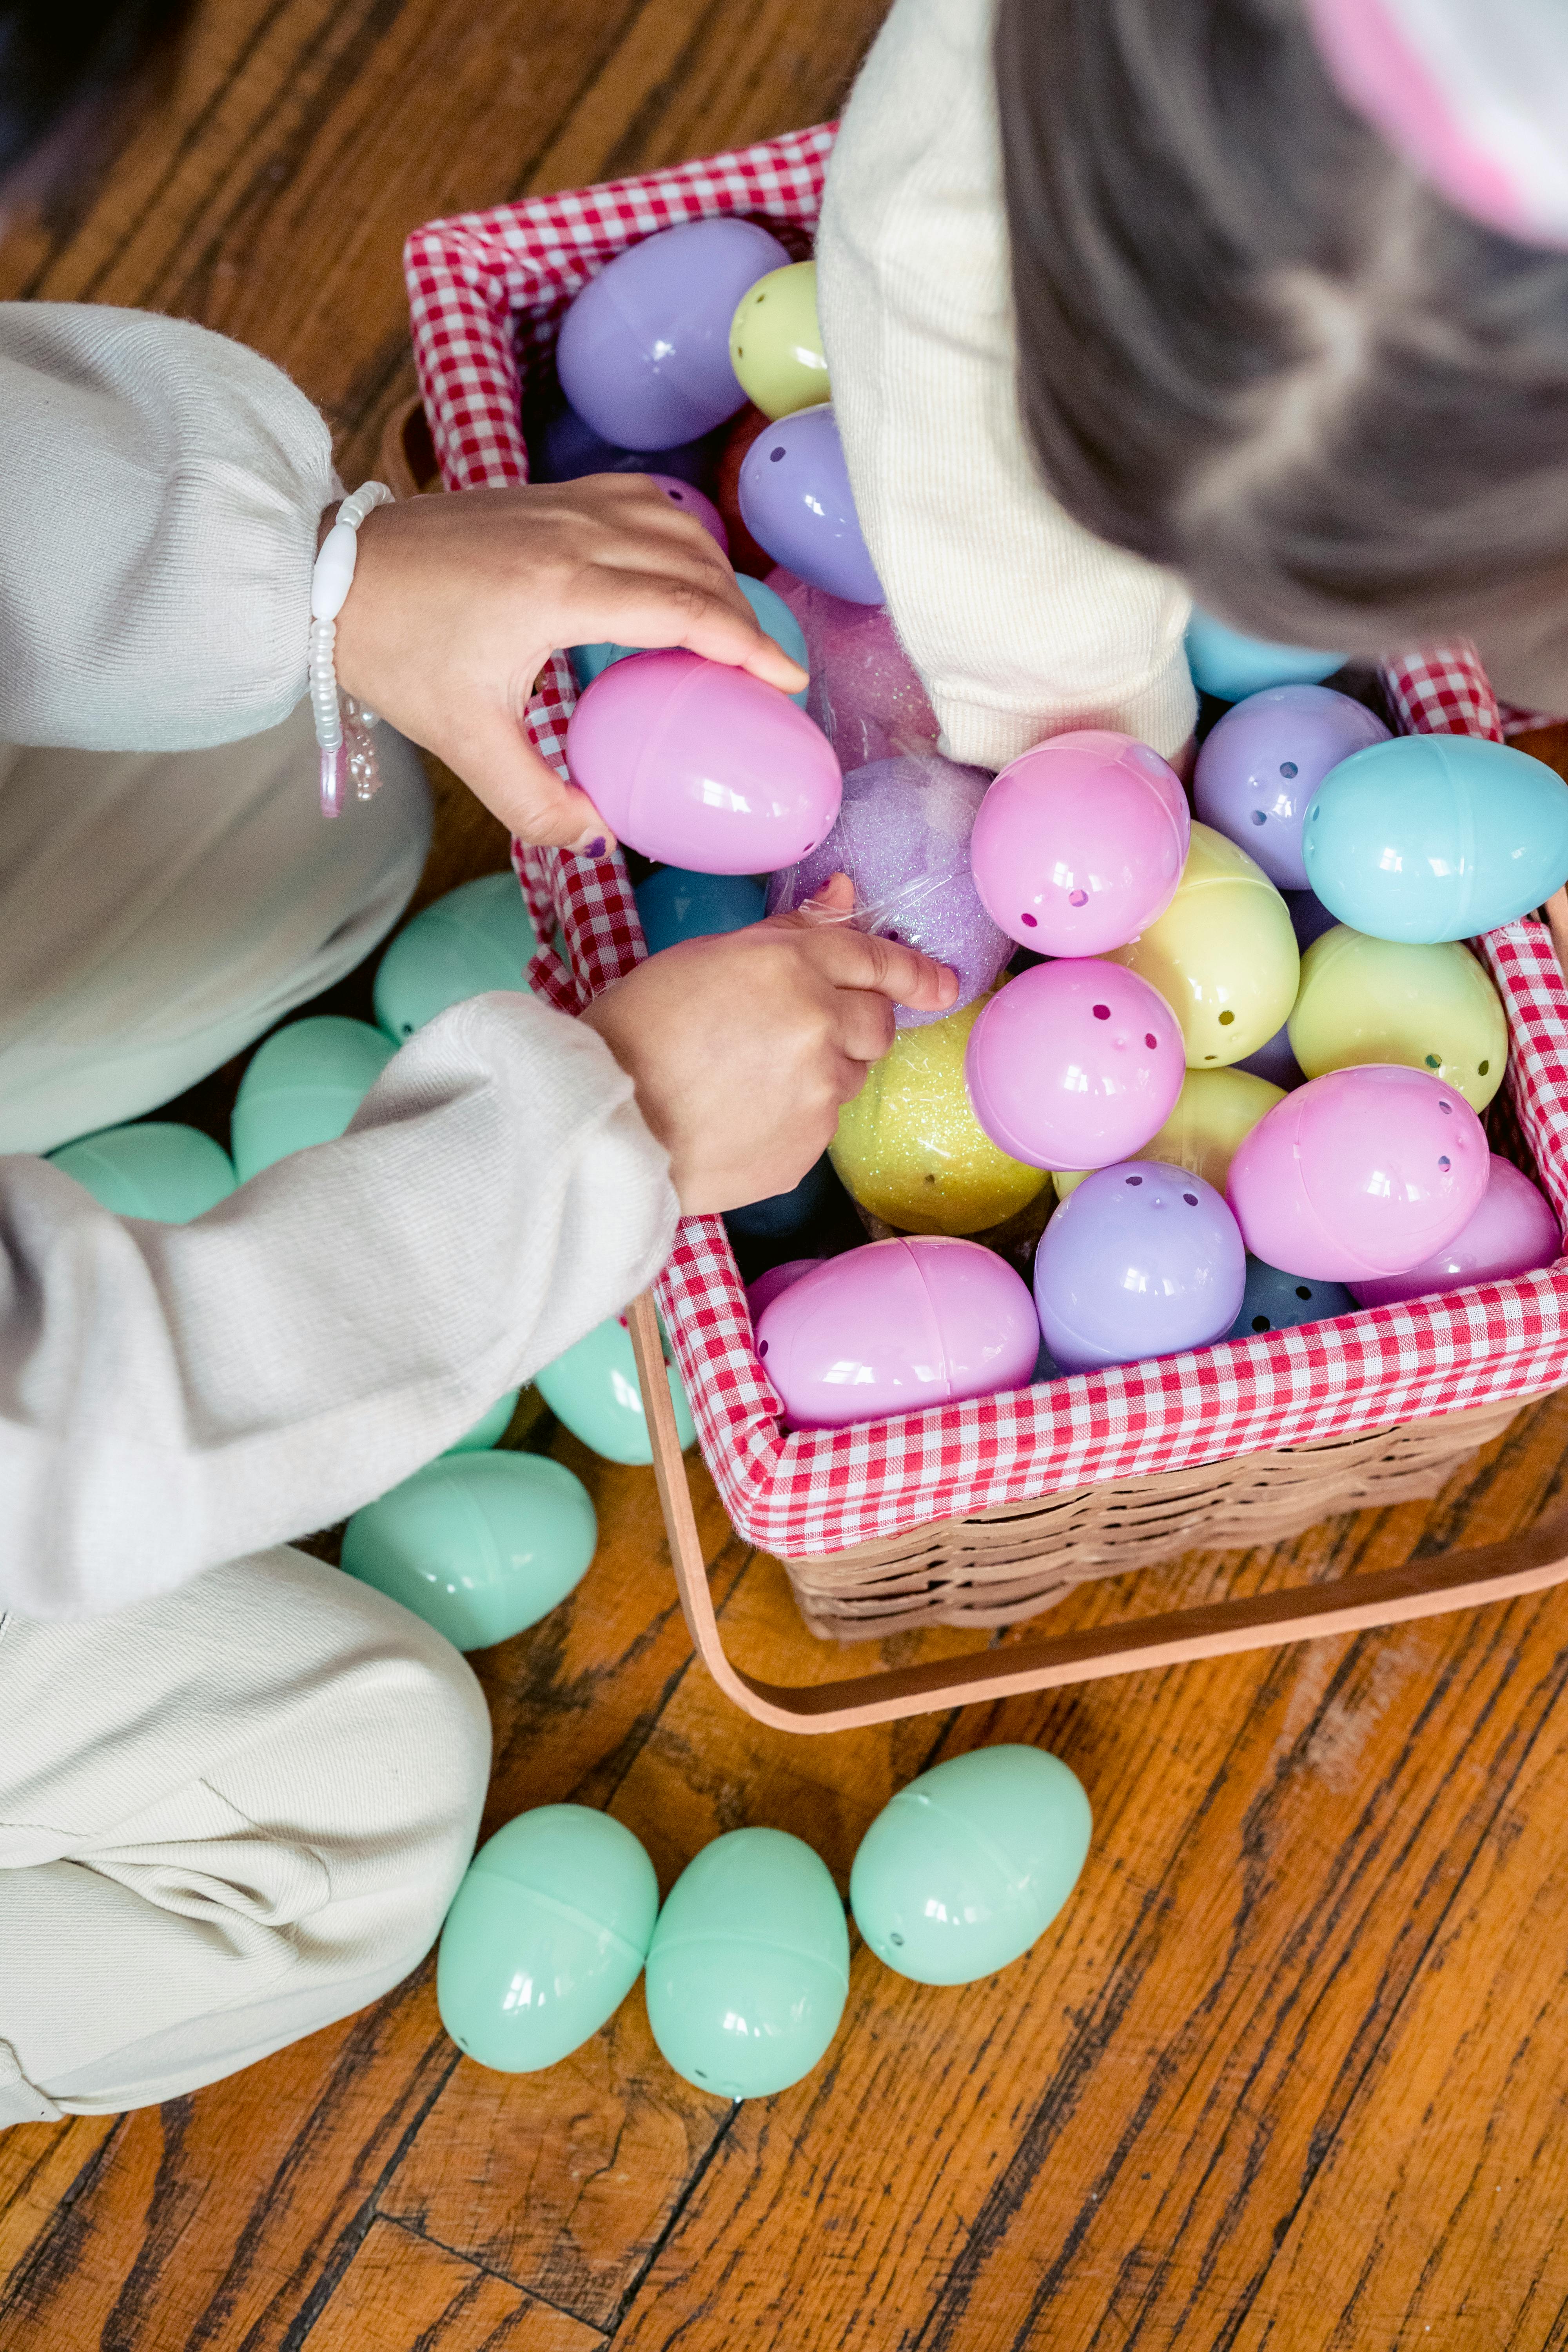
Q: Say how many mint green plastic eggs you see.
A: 9